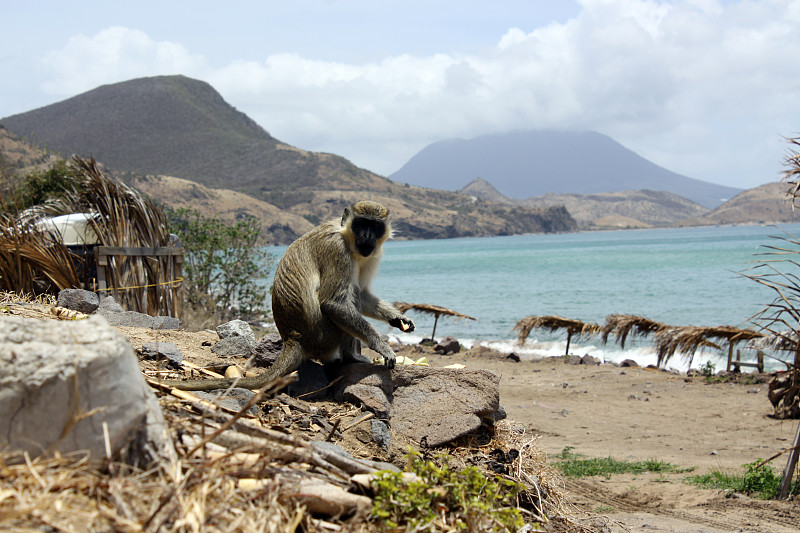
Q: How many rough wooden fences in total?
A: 1